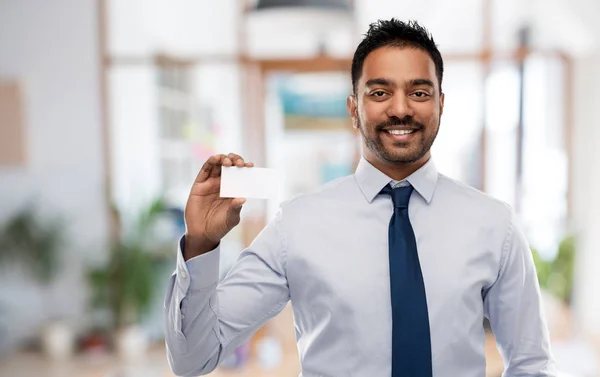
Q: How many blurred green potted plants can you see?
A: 3